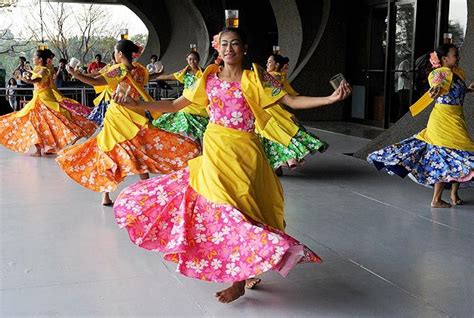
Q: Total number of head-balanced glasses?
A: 6